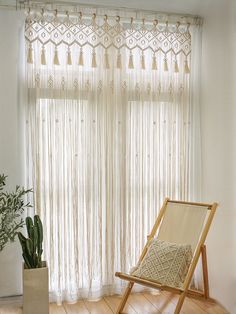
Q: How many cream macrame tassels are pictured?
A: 14